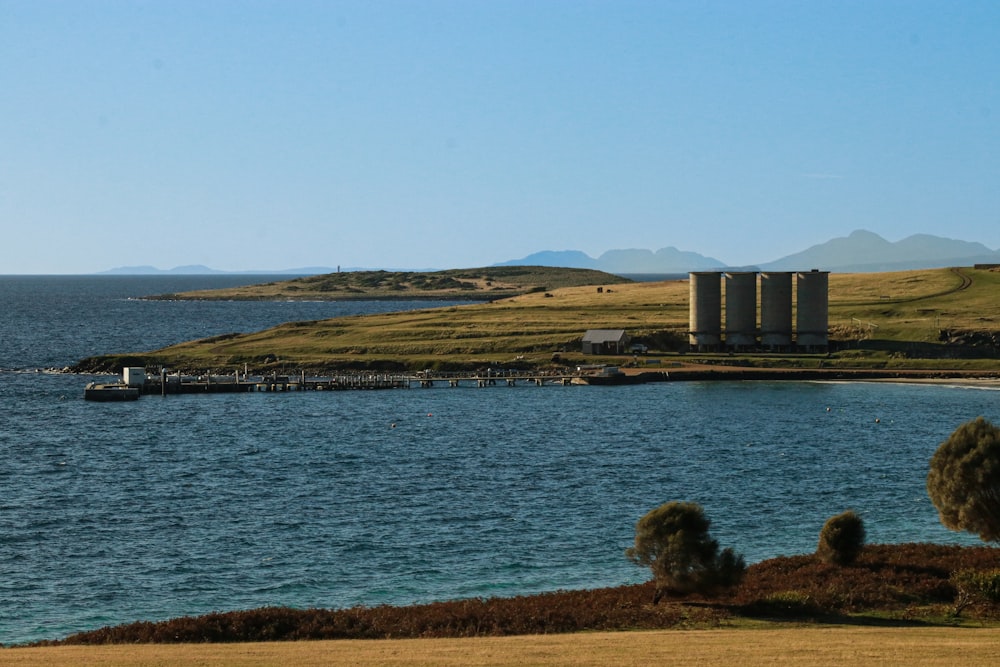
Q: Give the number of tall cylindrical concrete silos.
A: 4